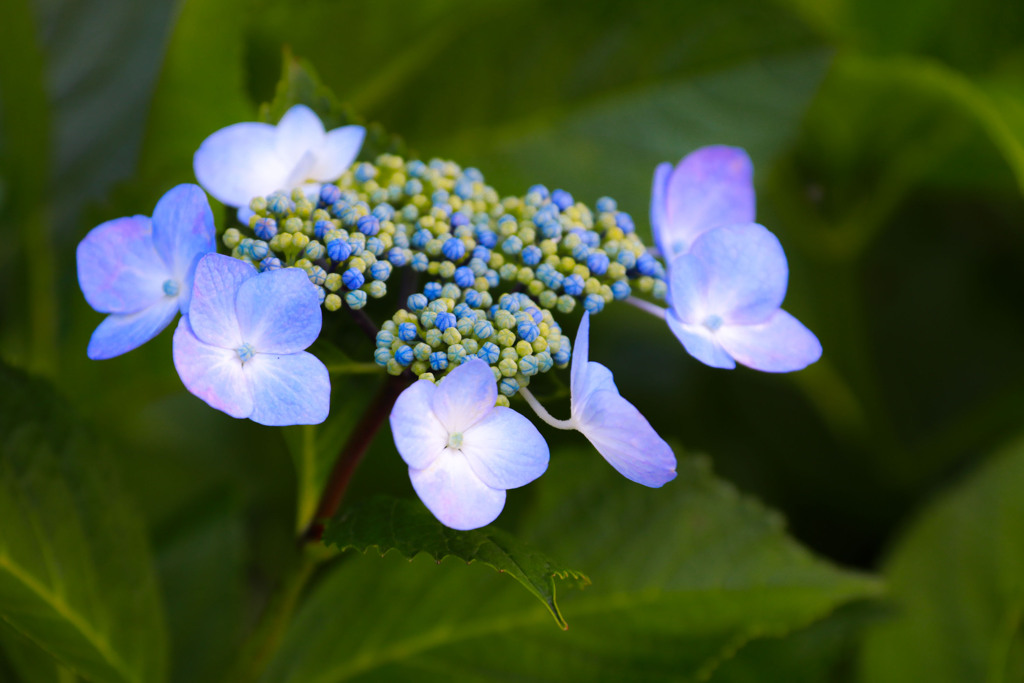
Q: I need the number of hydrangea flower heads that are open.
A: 7